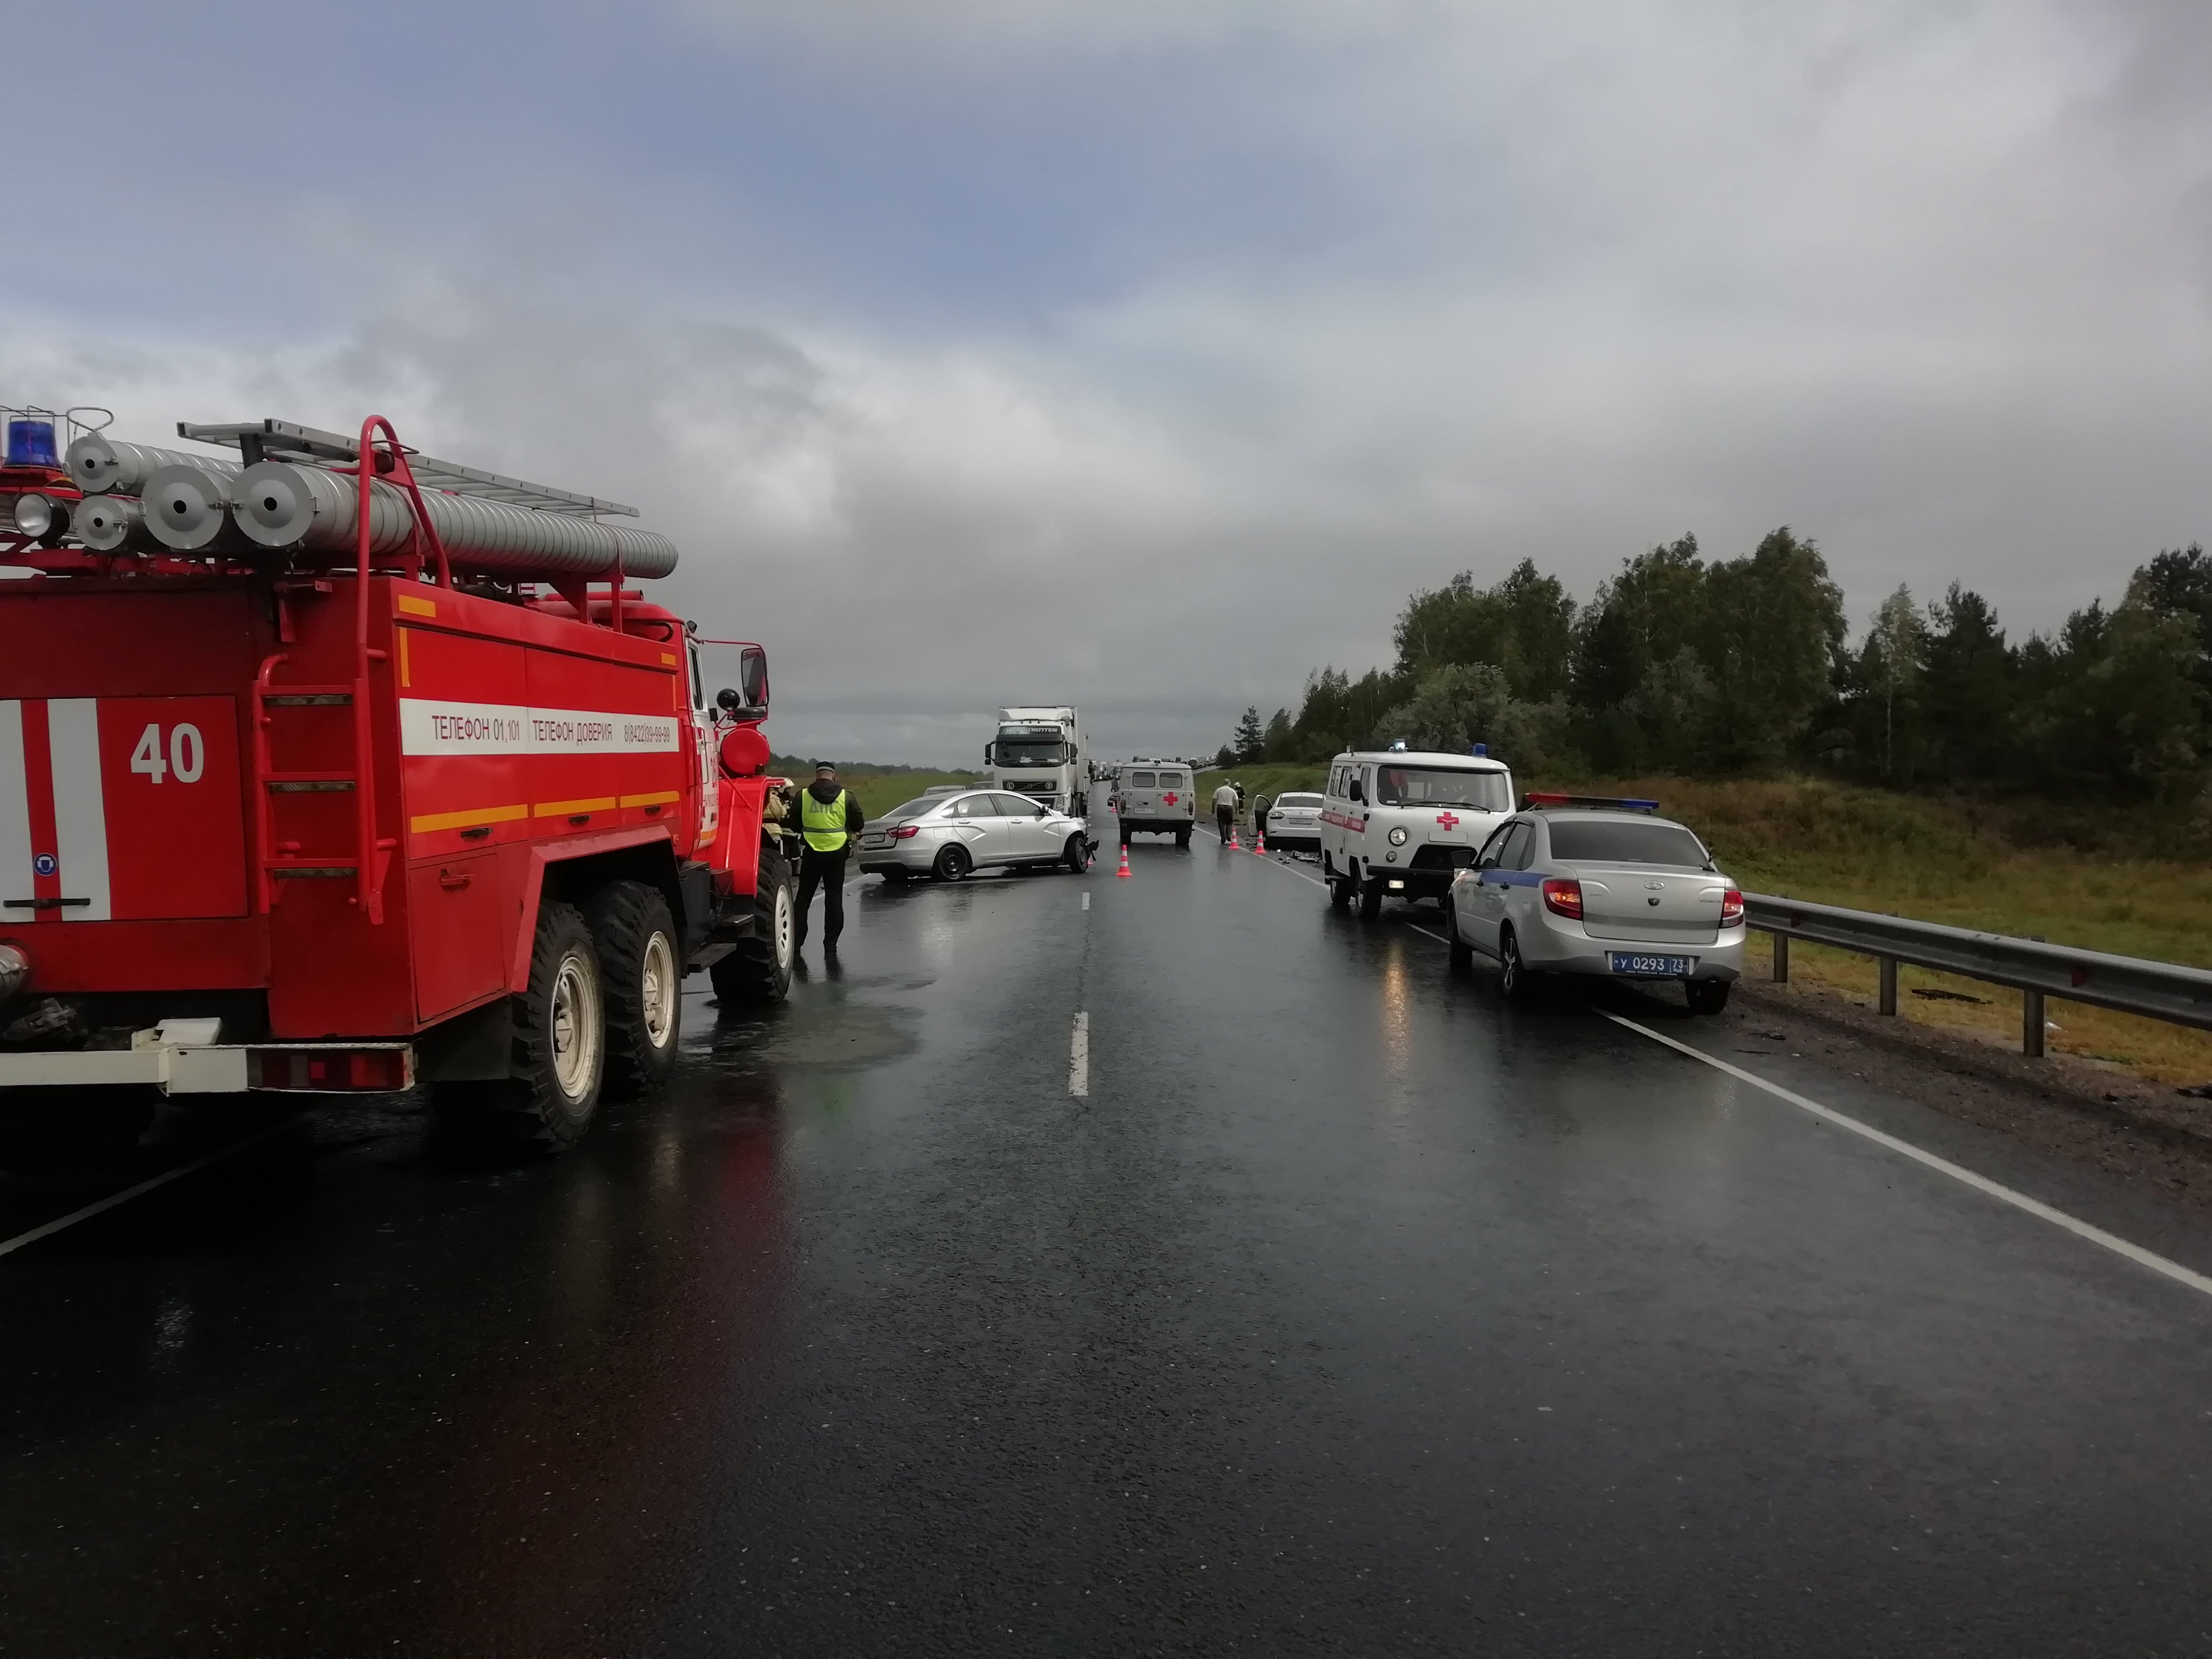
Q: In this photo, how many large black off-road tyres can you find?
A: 3